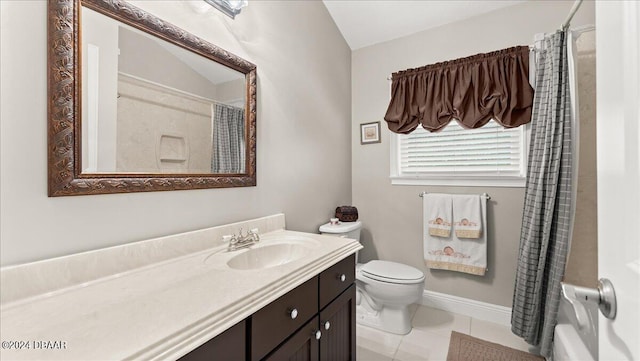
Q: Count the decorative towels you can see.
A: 3